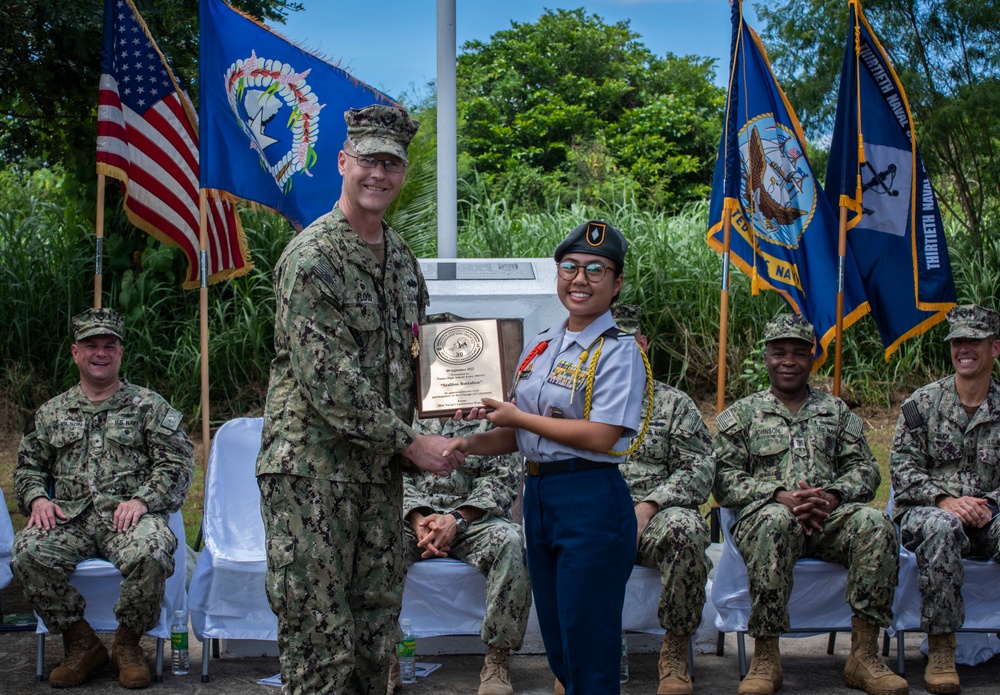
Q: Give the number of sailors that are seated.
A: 5